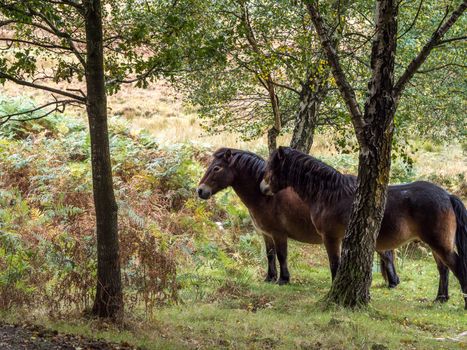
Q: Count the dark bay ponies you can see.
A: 2